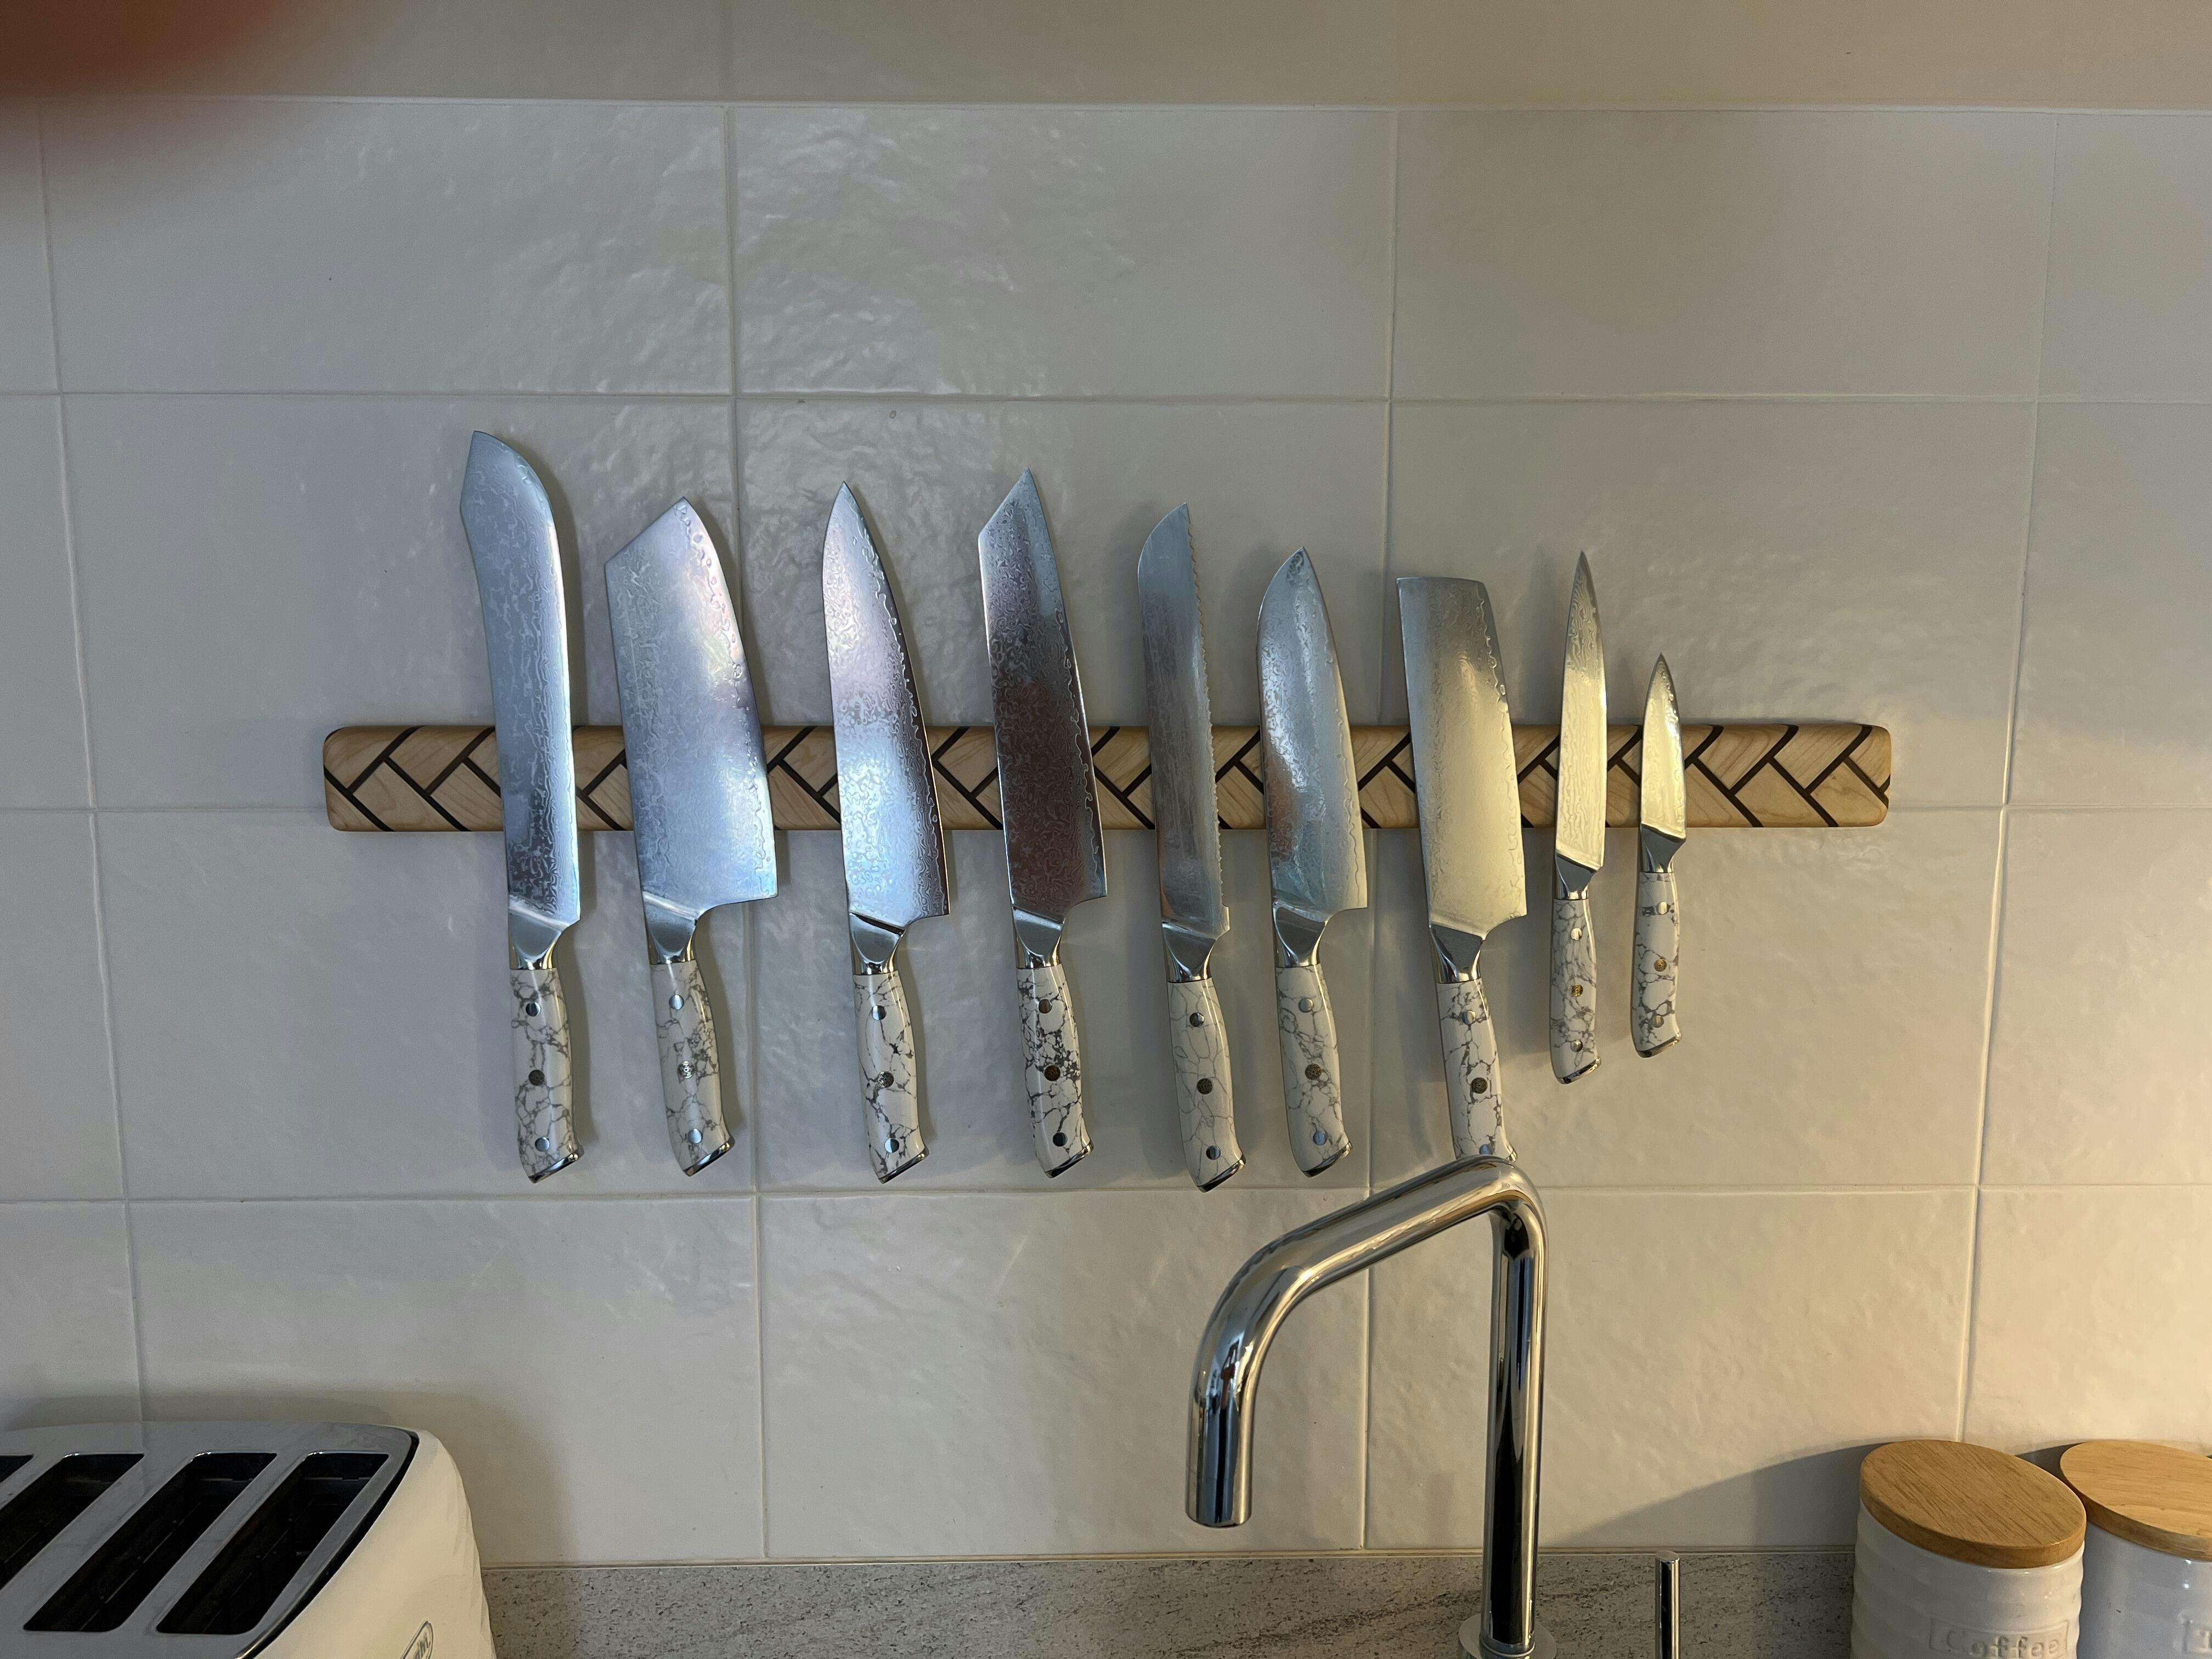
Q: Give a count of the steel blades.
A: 9